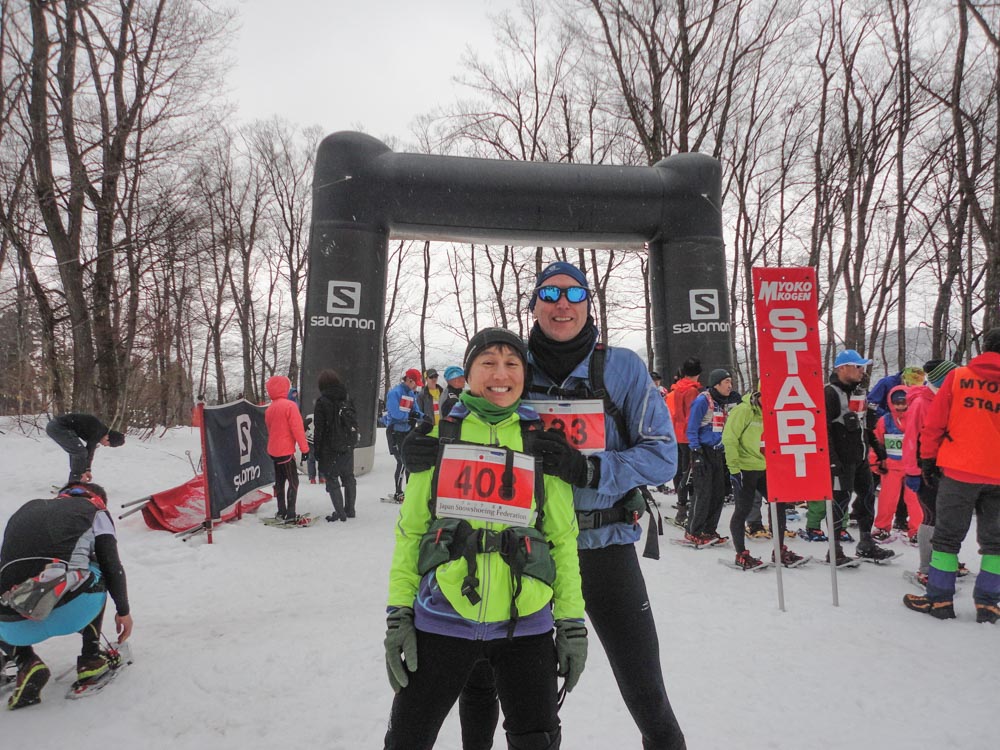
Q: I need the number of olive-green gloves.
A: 2